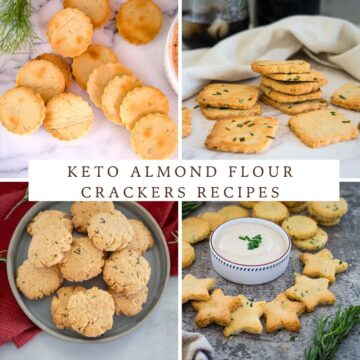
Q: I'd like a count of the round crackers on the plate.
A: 11